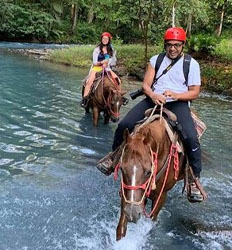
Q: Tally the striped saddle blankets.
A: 1